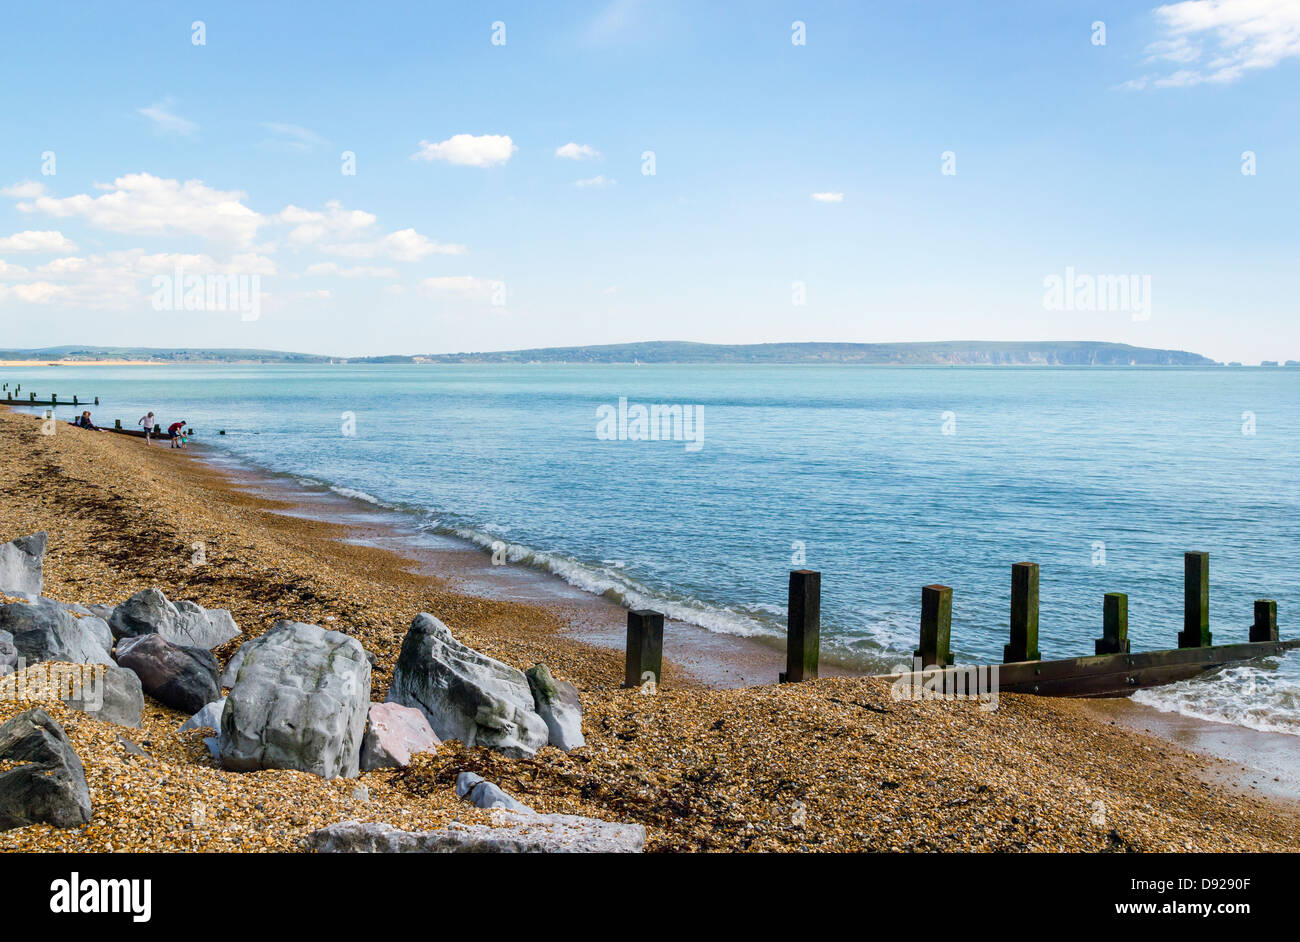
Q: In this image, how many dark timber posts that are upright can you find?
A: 7